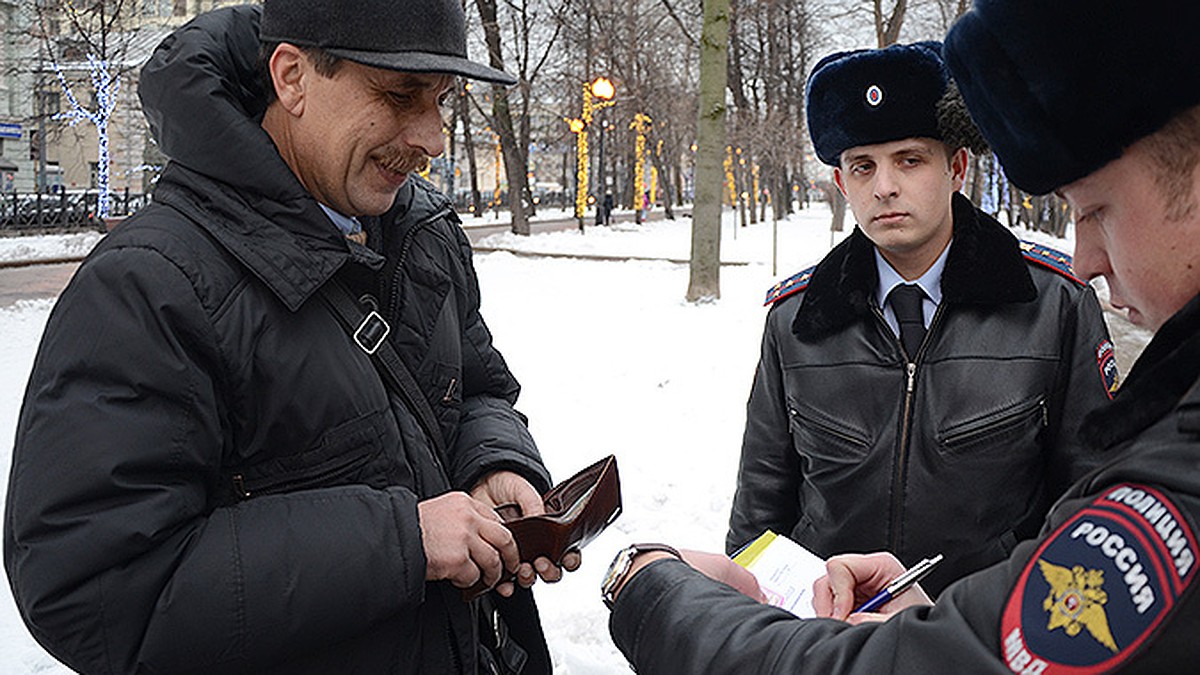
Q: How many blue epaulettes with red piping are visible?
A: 2